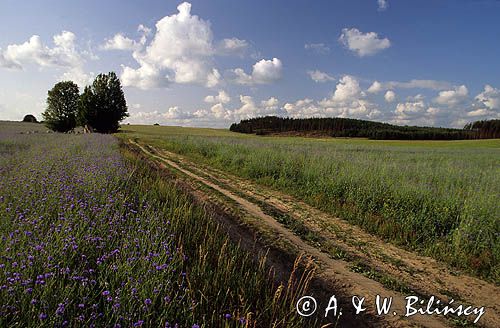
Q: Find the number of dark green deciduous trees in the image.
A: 2